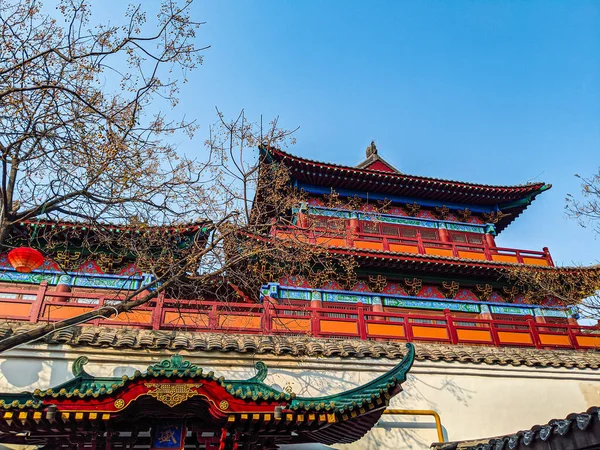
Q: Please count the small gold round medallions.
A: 2